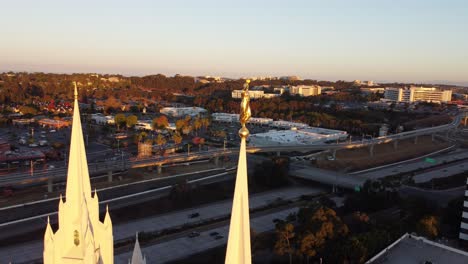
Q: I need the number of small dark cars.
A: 4